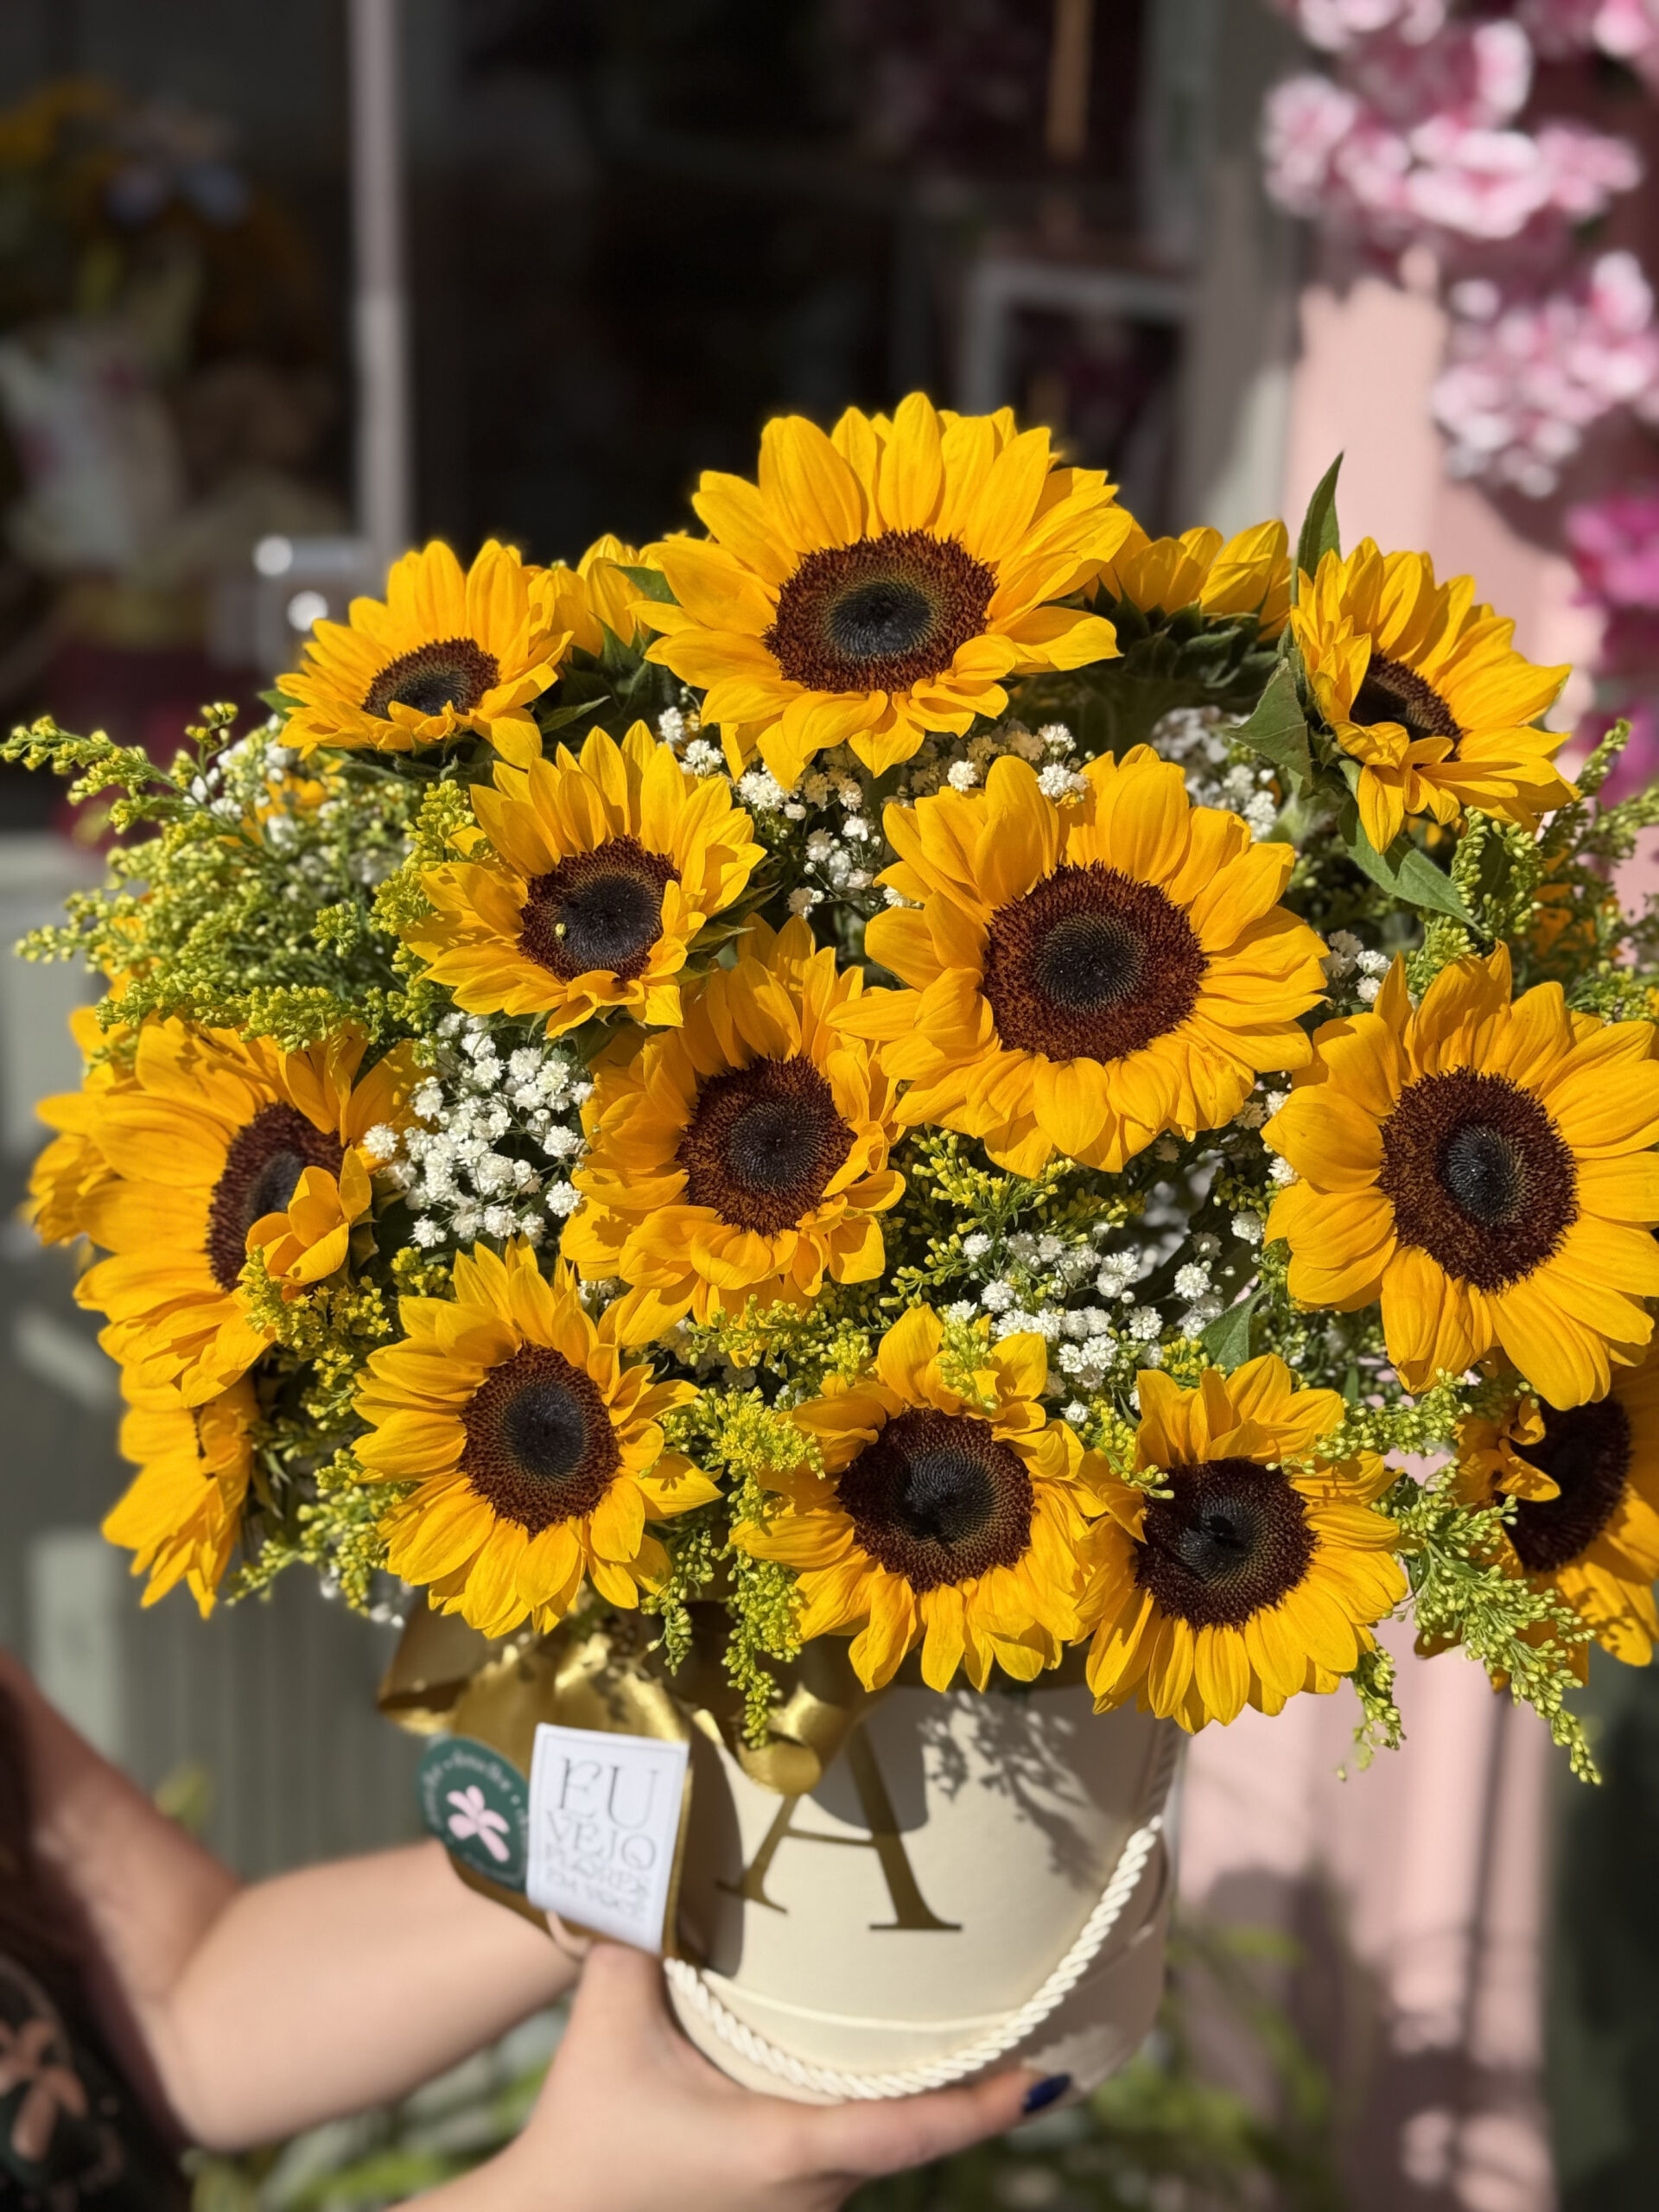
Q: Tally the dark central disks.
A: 12